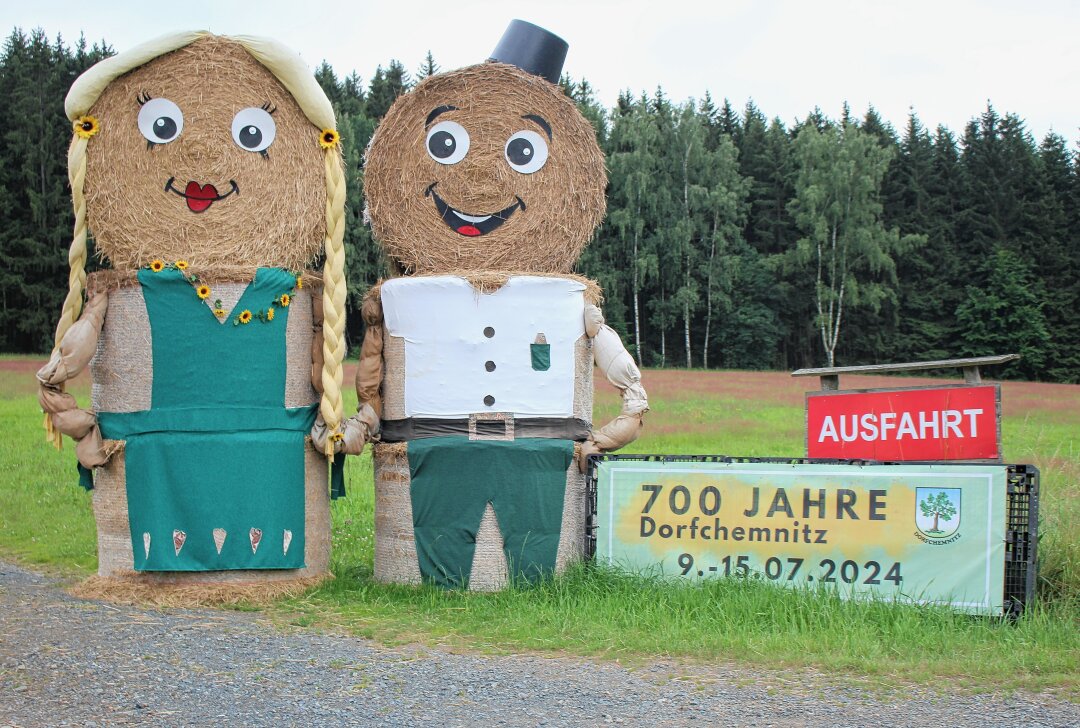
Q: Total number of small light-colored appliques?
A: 5